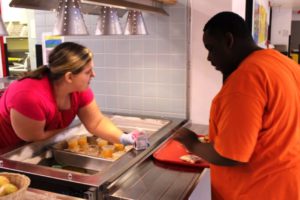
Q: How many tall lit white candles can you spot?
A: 0